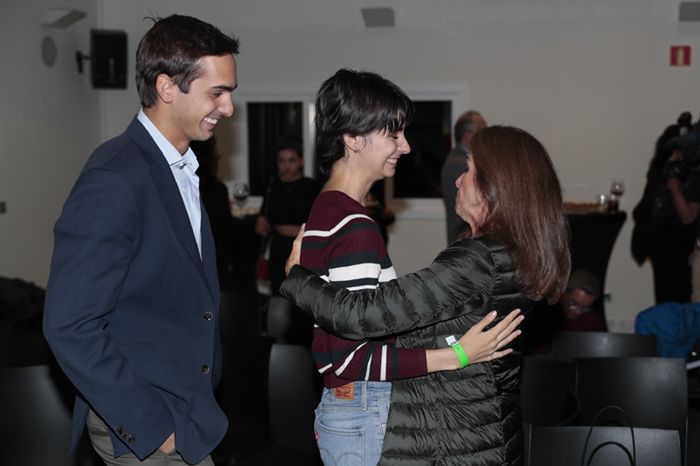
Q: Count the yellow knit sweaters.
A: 0